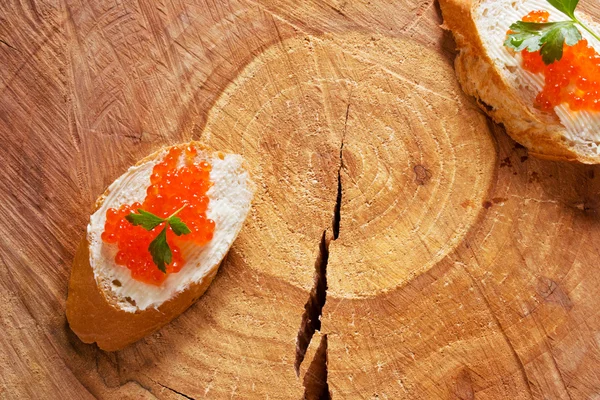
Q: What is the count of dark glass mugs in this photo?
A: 0